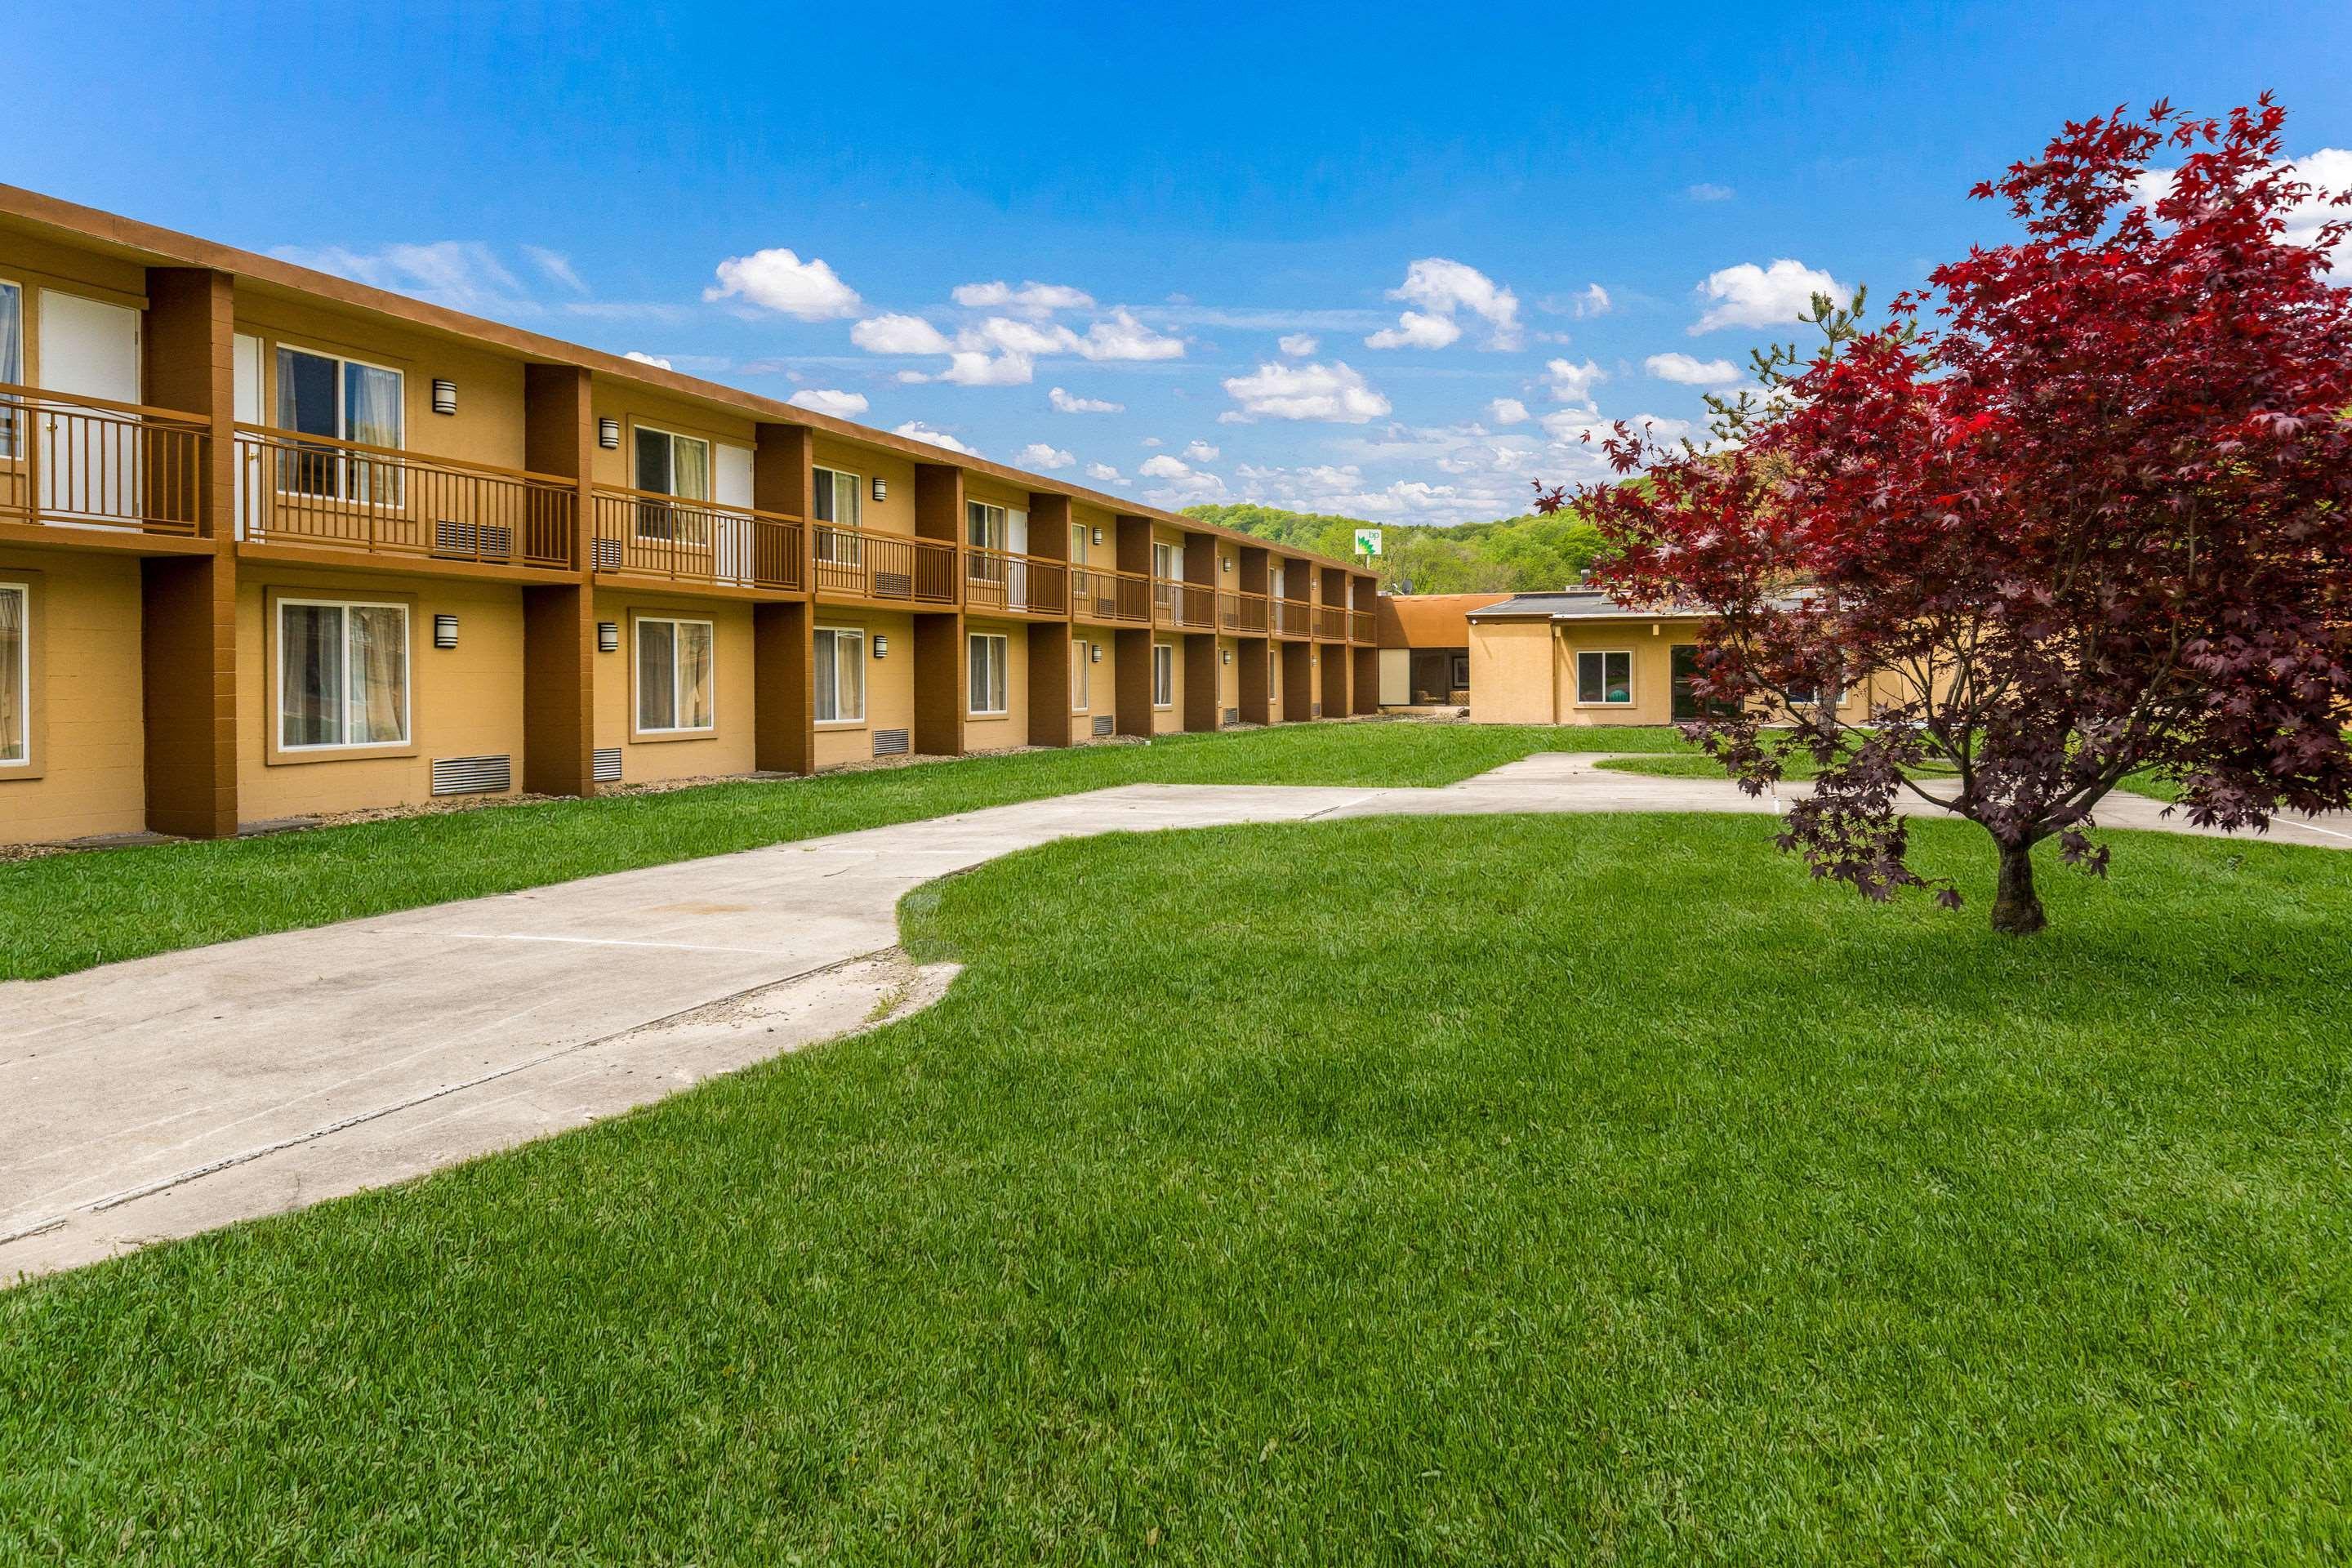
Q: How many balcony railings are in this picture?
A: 11